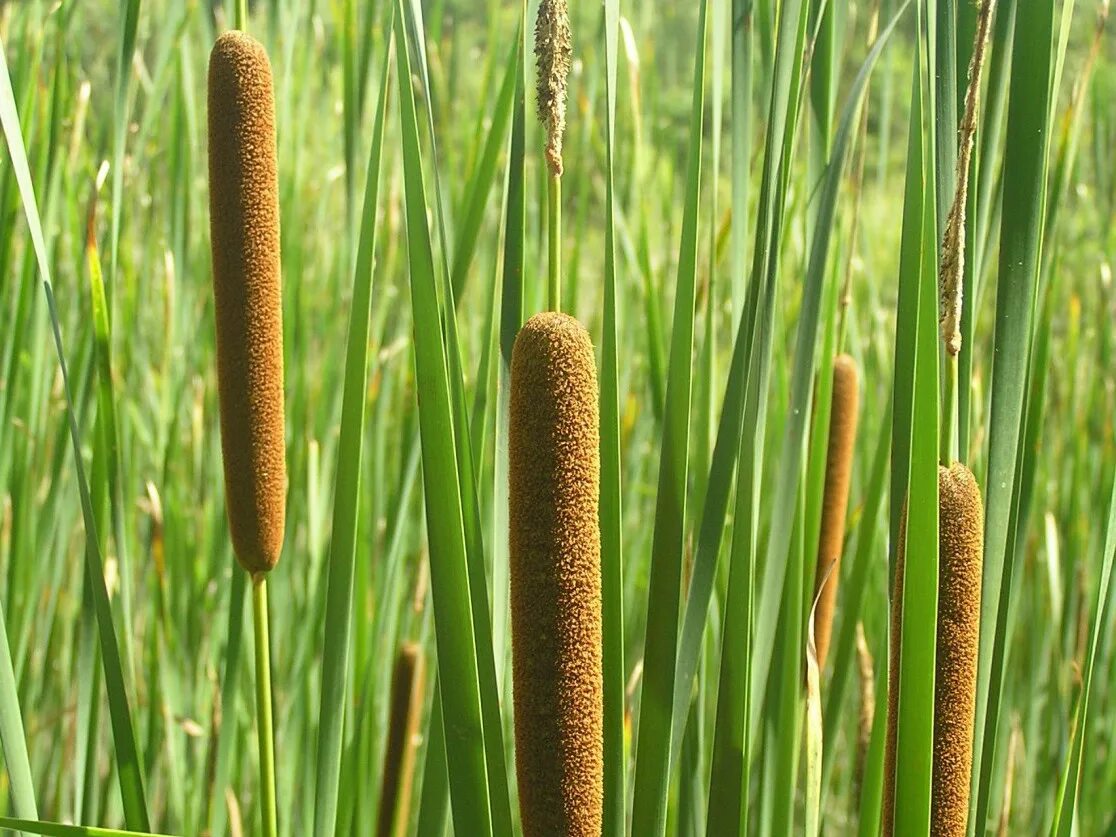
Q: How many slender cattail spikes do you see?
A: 5